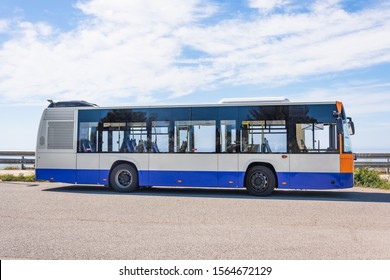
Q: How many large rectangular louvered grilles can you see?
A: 1